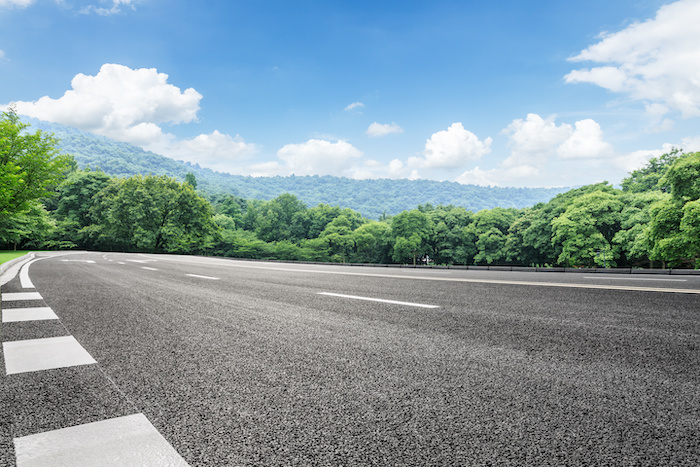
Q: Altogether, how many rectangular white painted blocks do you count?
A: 4